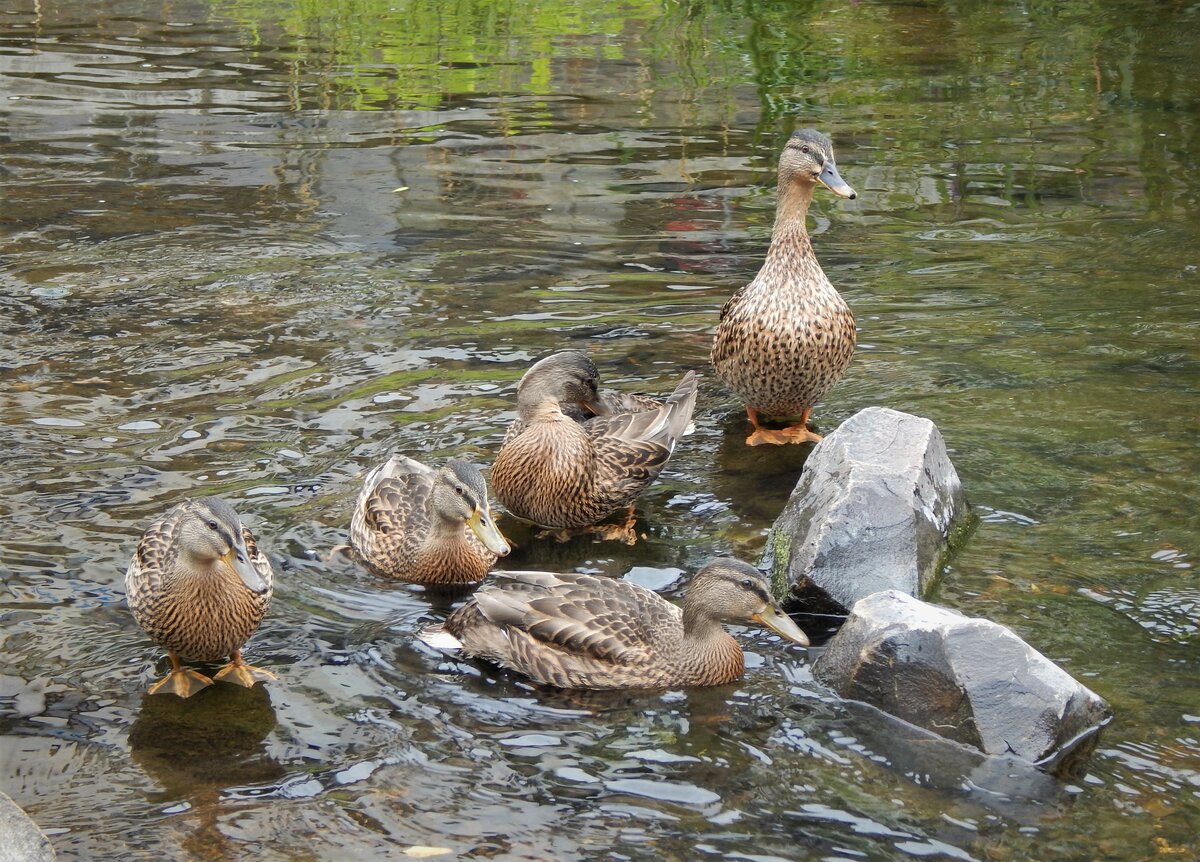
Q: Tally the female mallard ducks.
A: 5